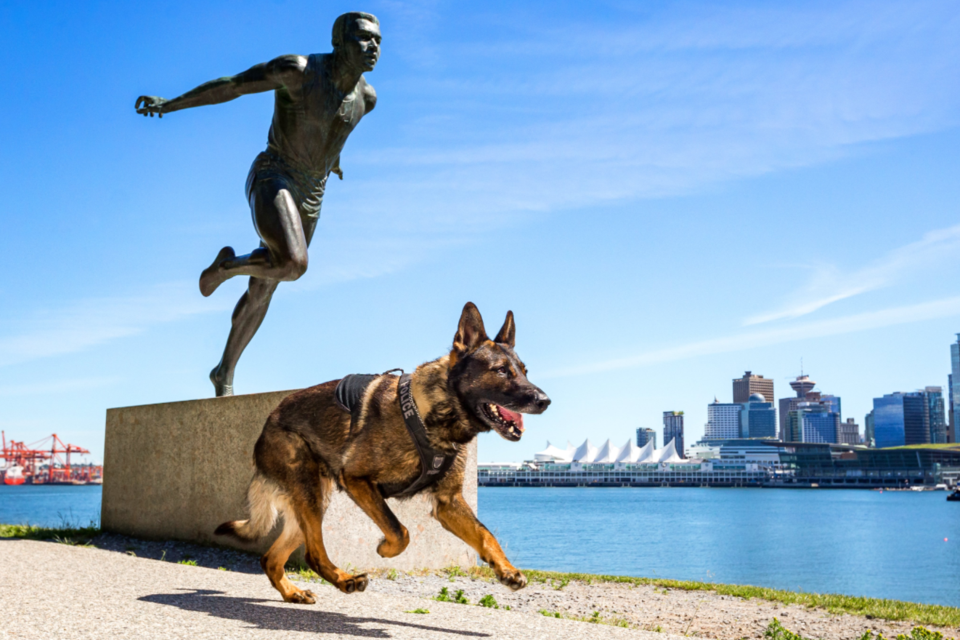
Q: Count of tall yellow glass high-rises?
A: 0